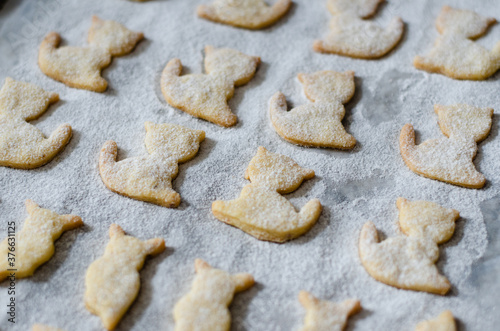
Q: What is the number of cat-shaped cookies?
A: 11